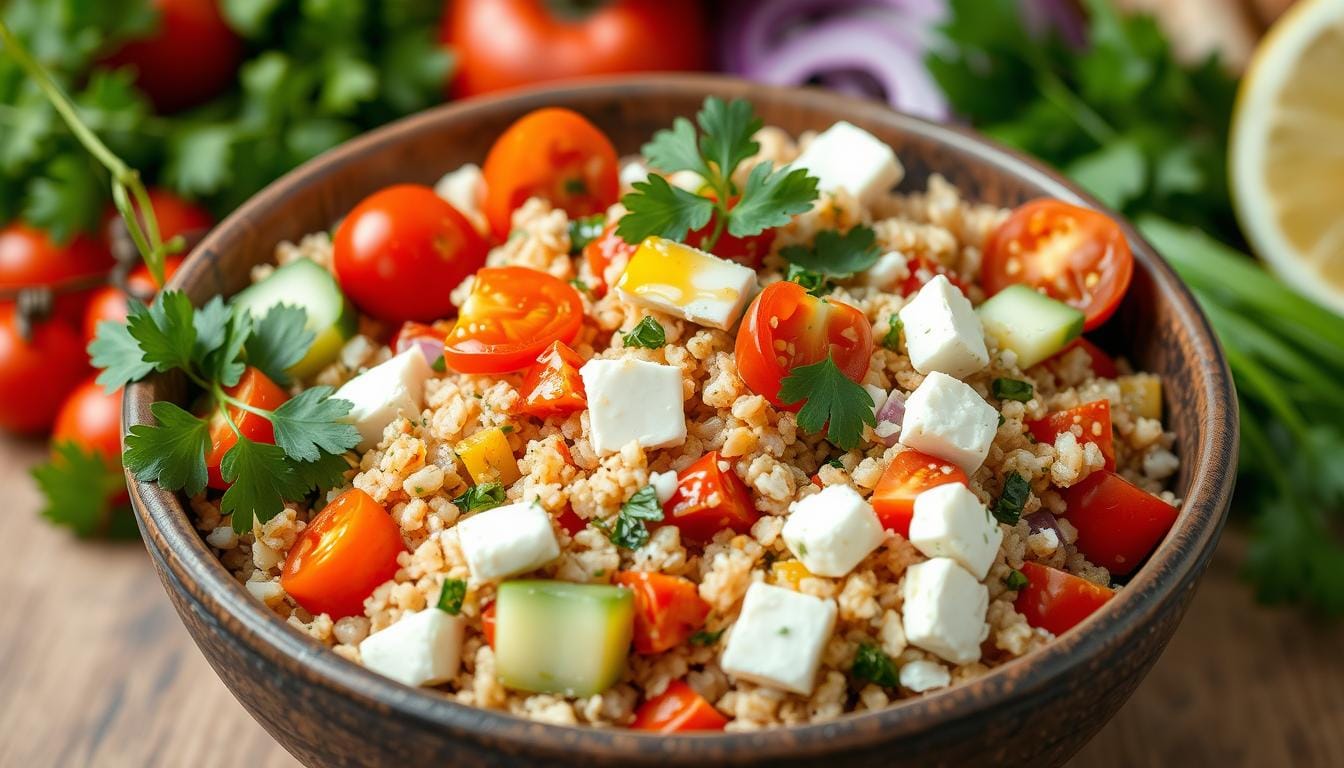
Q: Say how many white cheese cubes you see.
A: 12